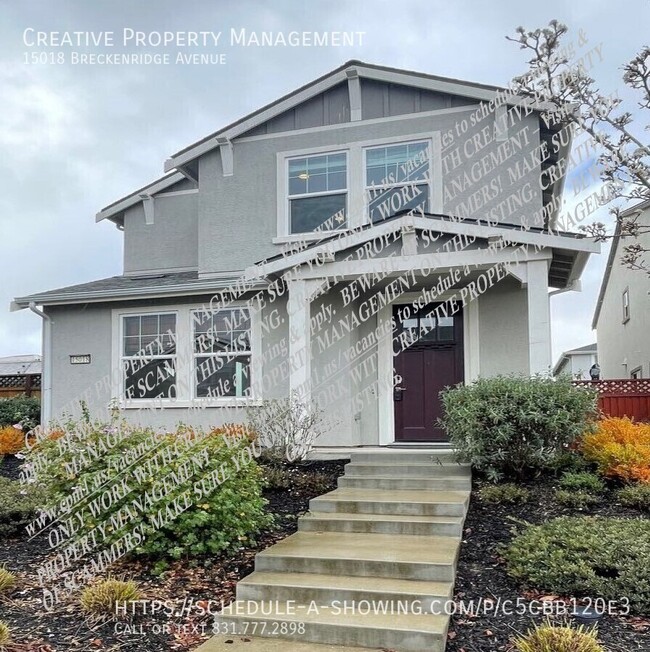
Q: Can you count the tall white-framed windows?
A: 4